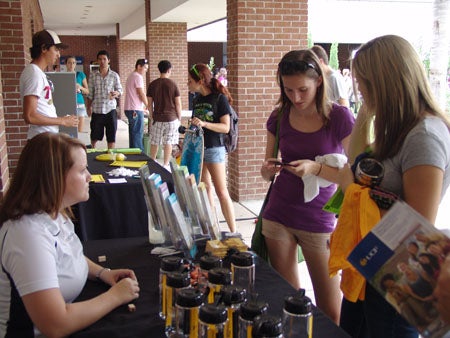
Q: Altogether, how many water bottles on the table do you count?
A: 11